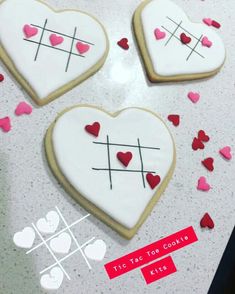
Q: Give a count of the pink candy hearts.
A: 11